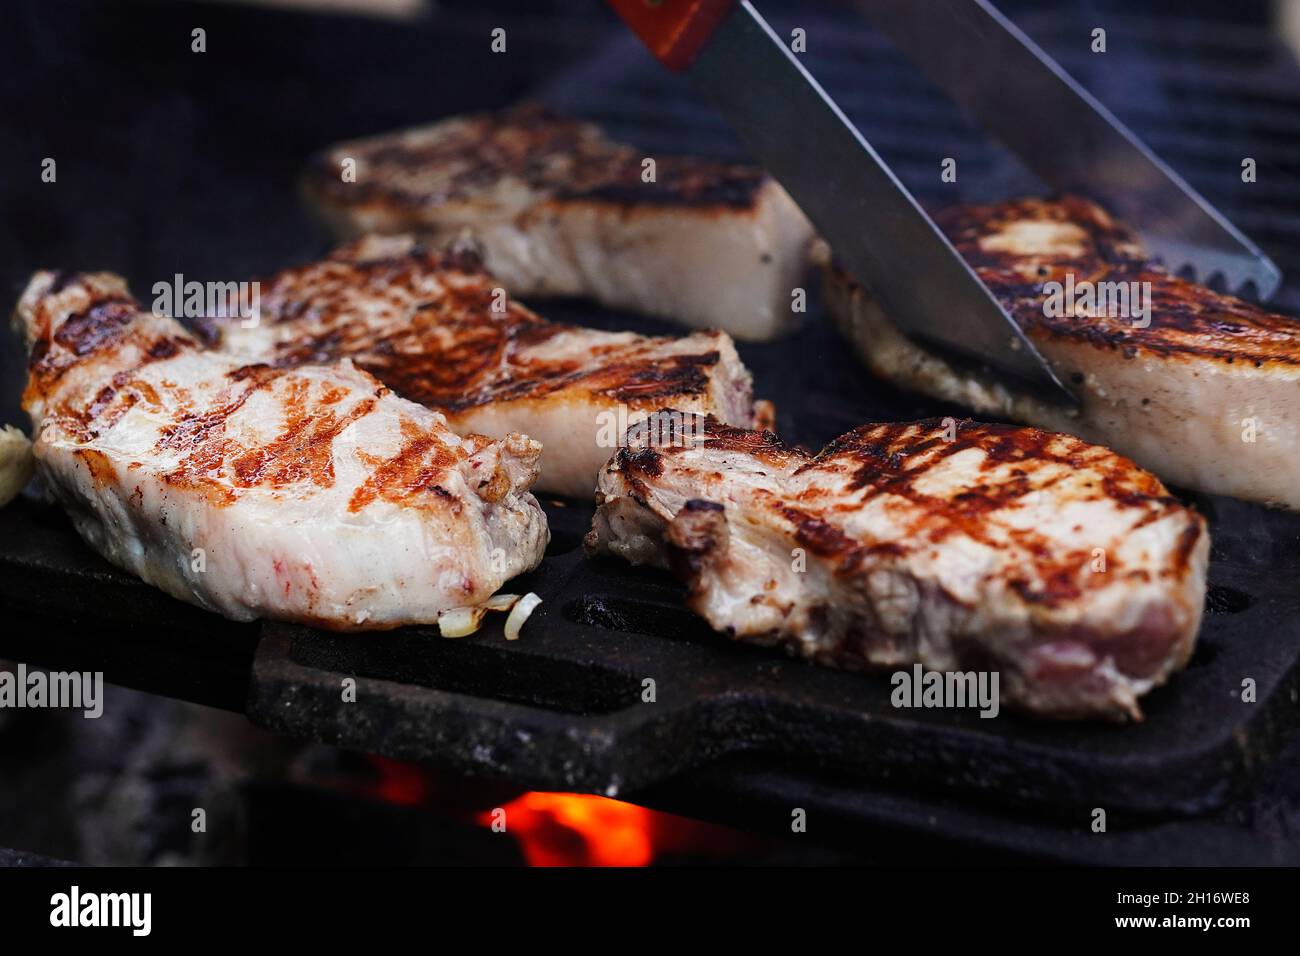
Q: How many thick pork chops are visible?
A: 5